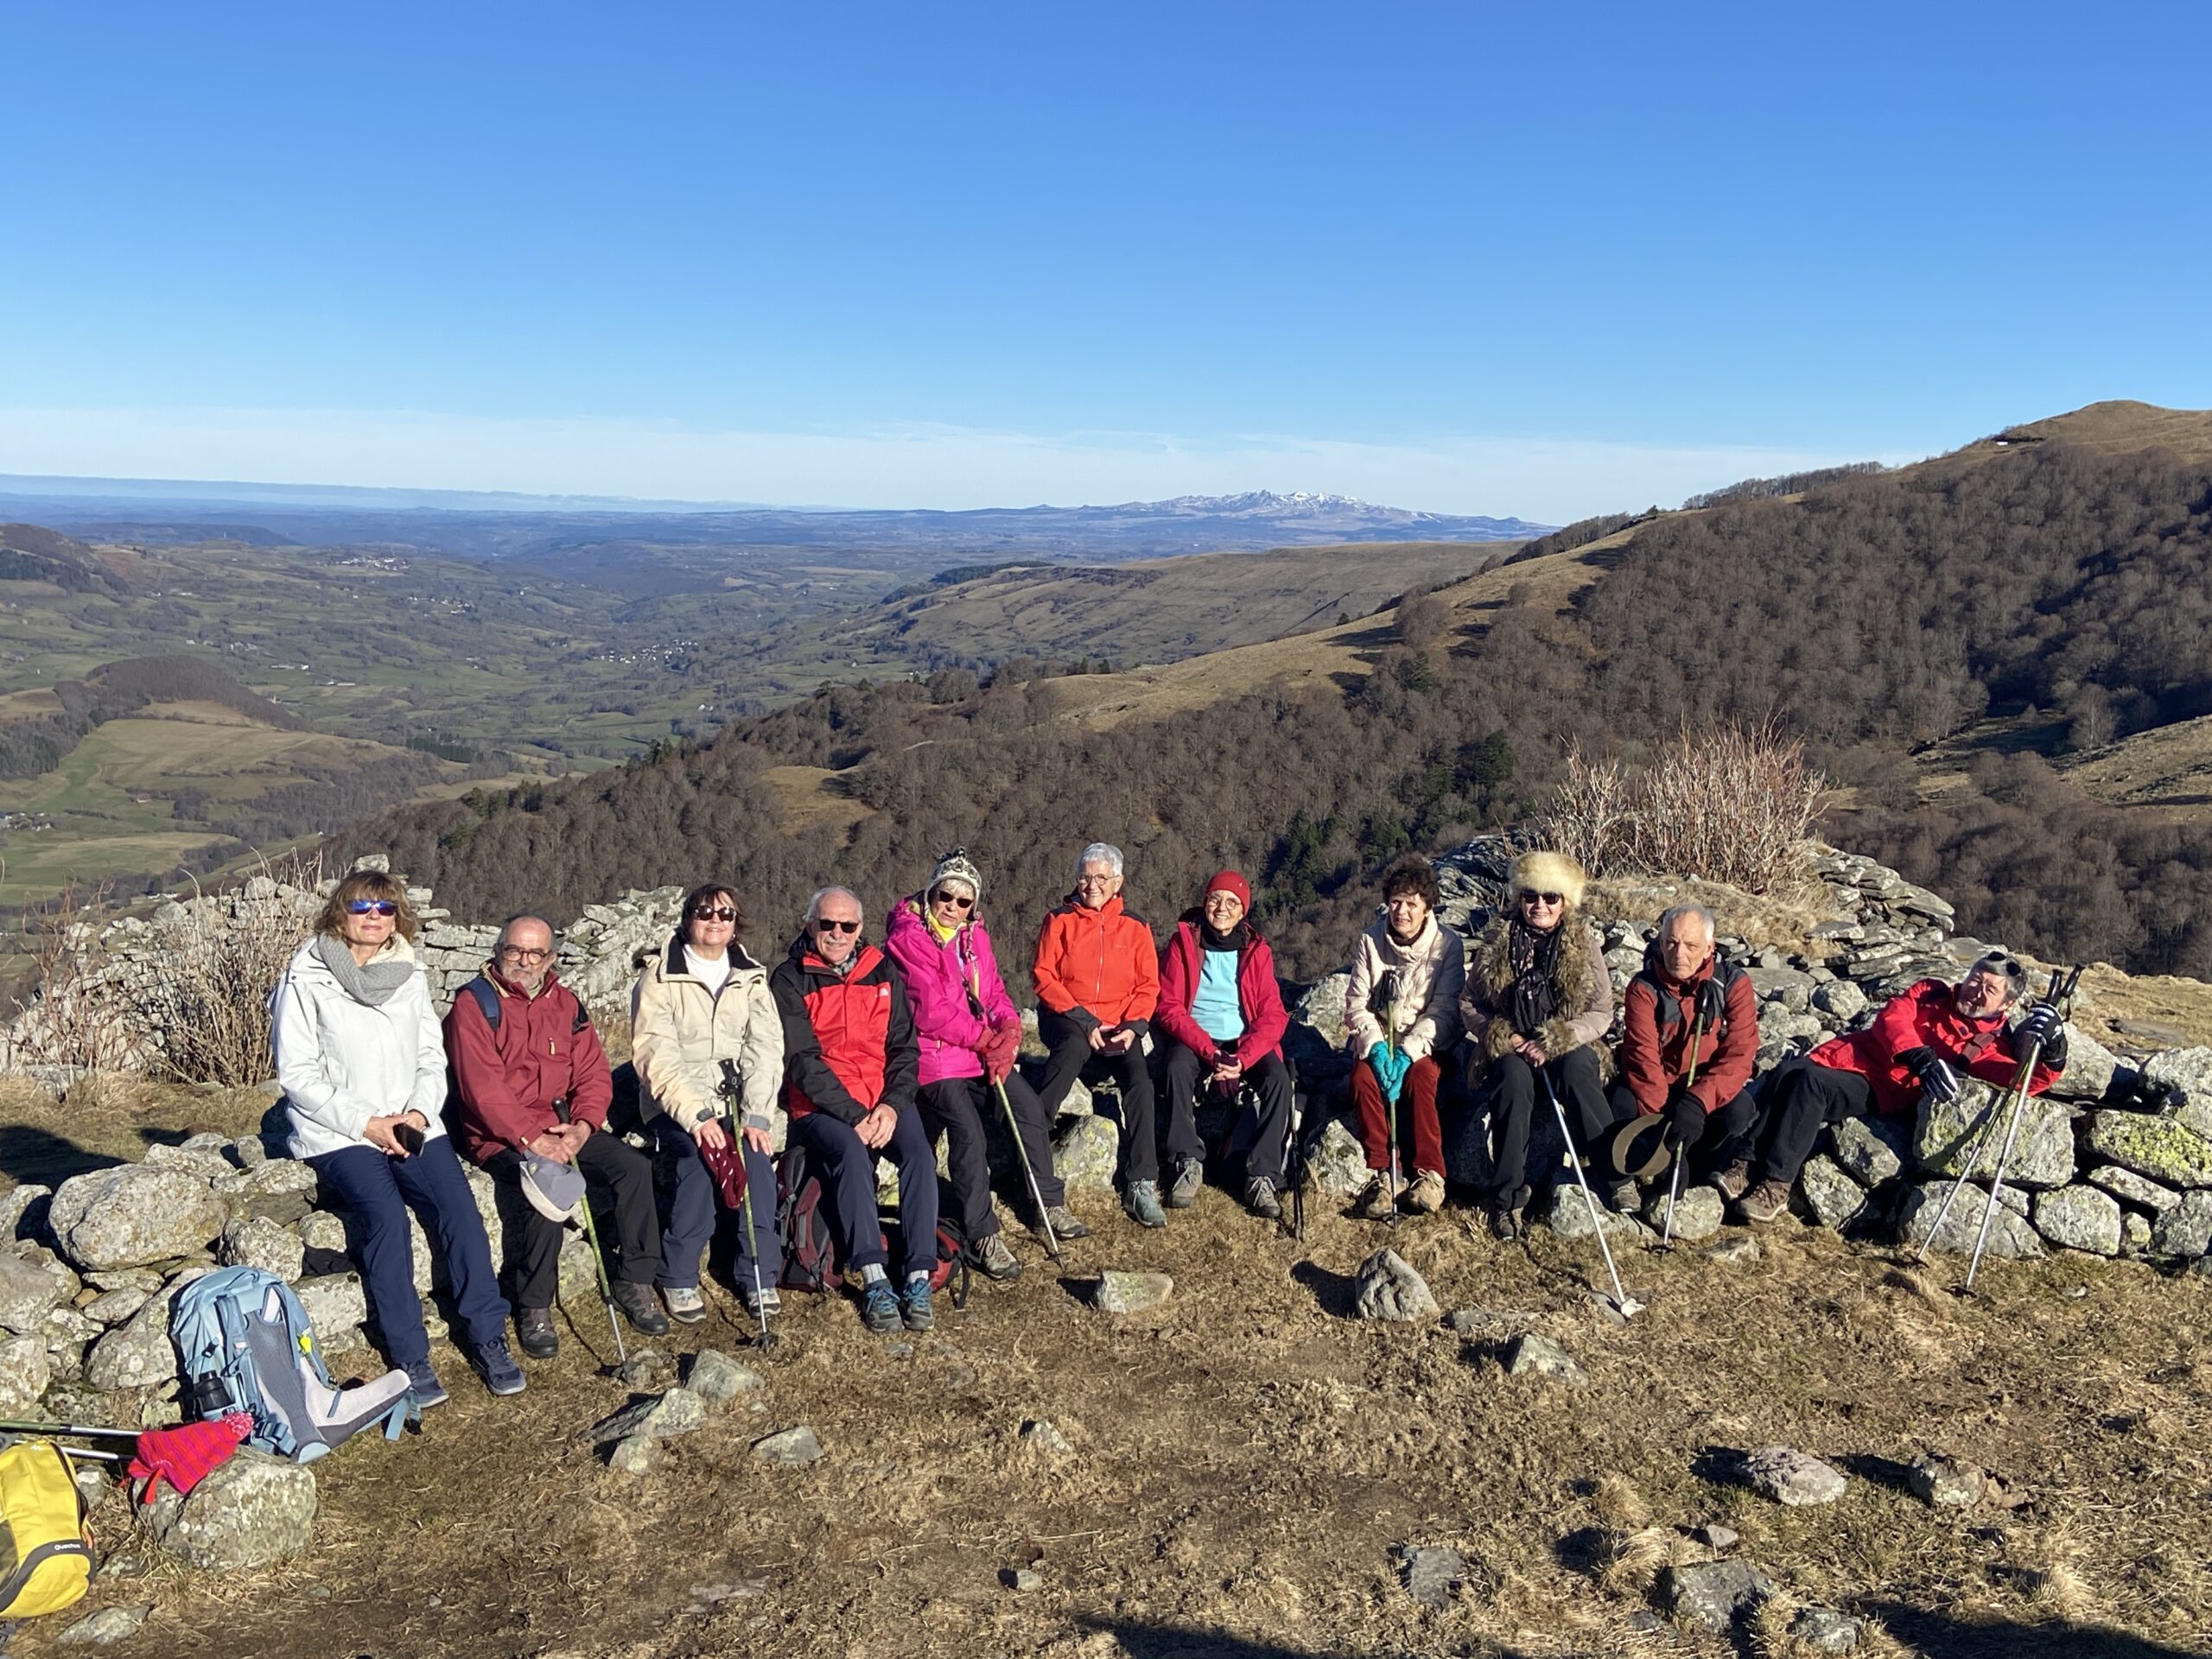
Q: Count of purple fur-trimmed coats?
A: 0